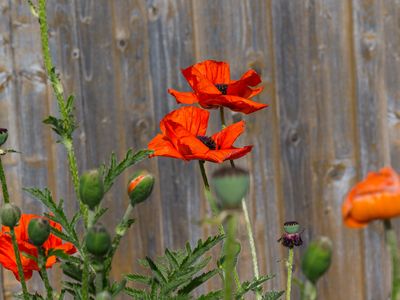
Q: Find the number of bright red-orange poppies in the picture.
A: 4